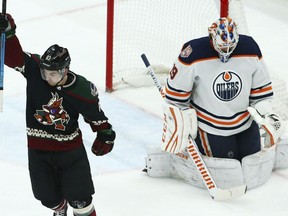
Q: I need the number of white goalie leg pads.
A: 2